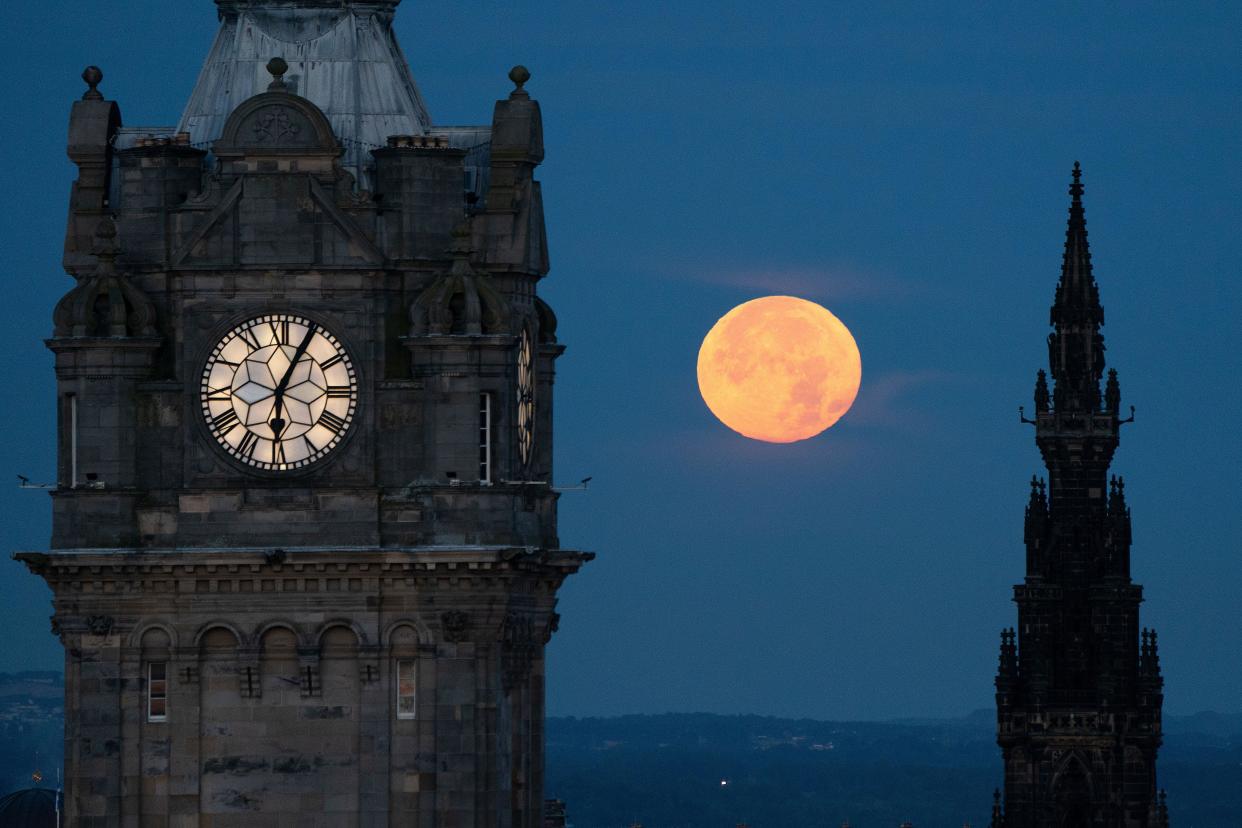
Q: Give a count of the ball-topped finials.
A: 3